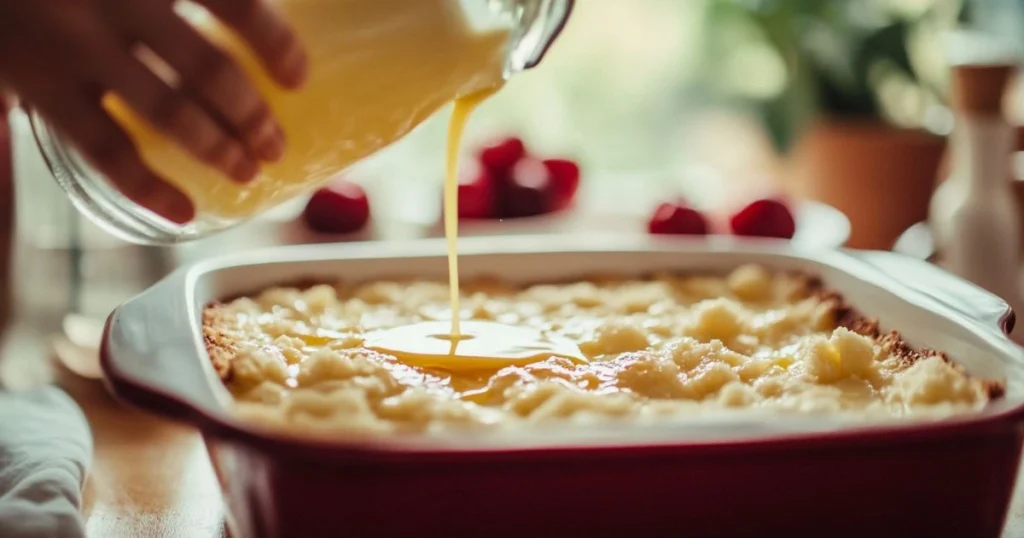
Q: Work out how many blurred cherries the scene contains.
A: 7